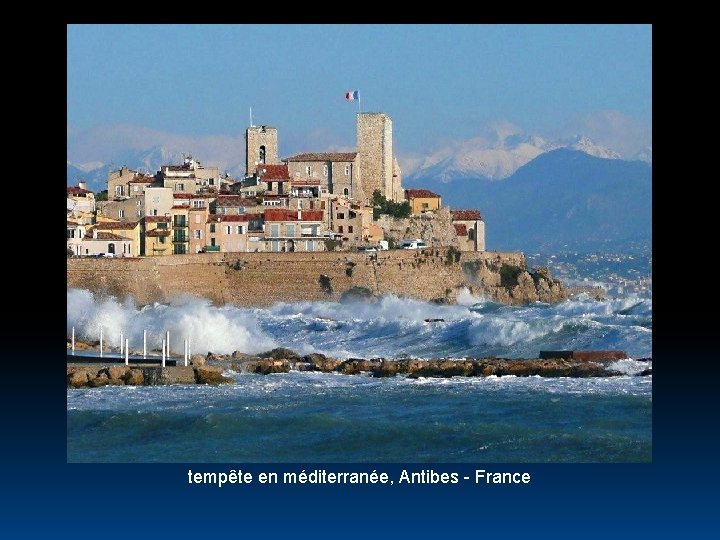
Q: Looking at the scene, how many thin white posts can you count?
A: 9